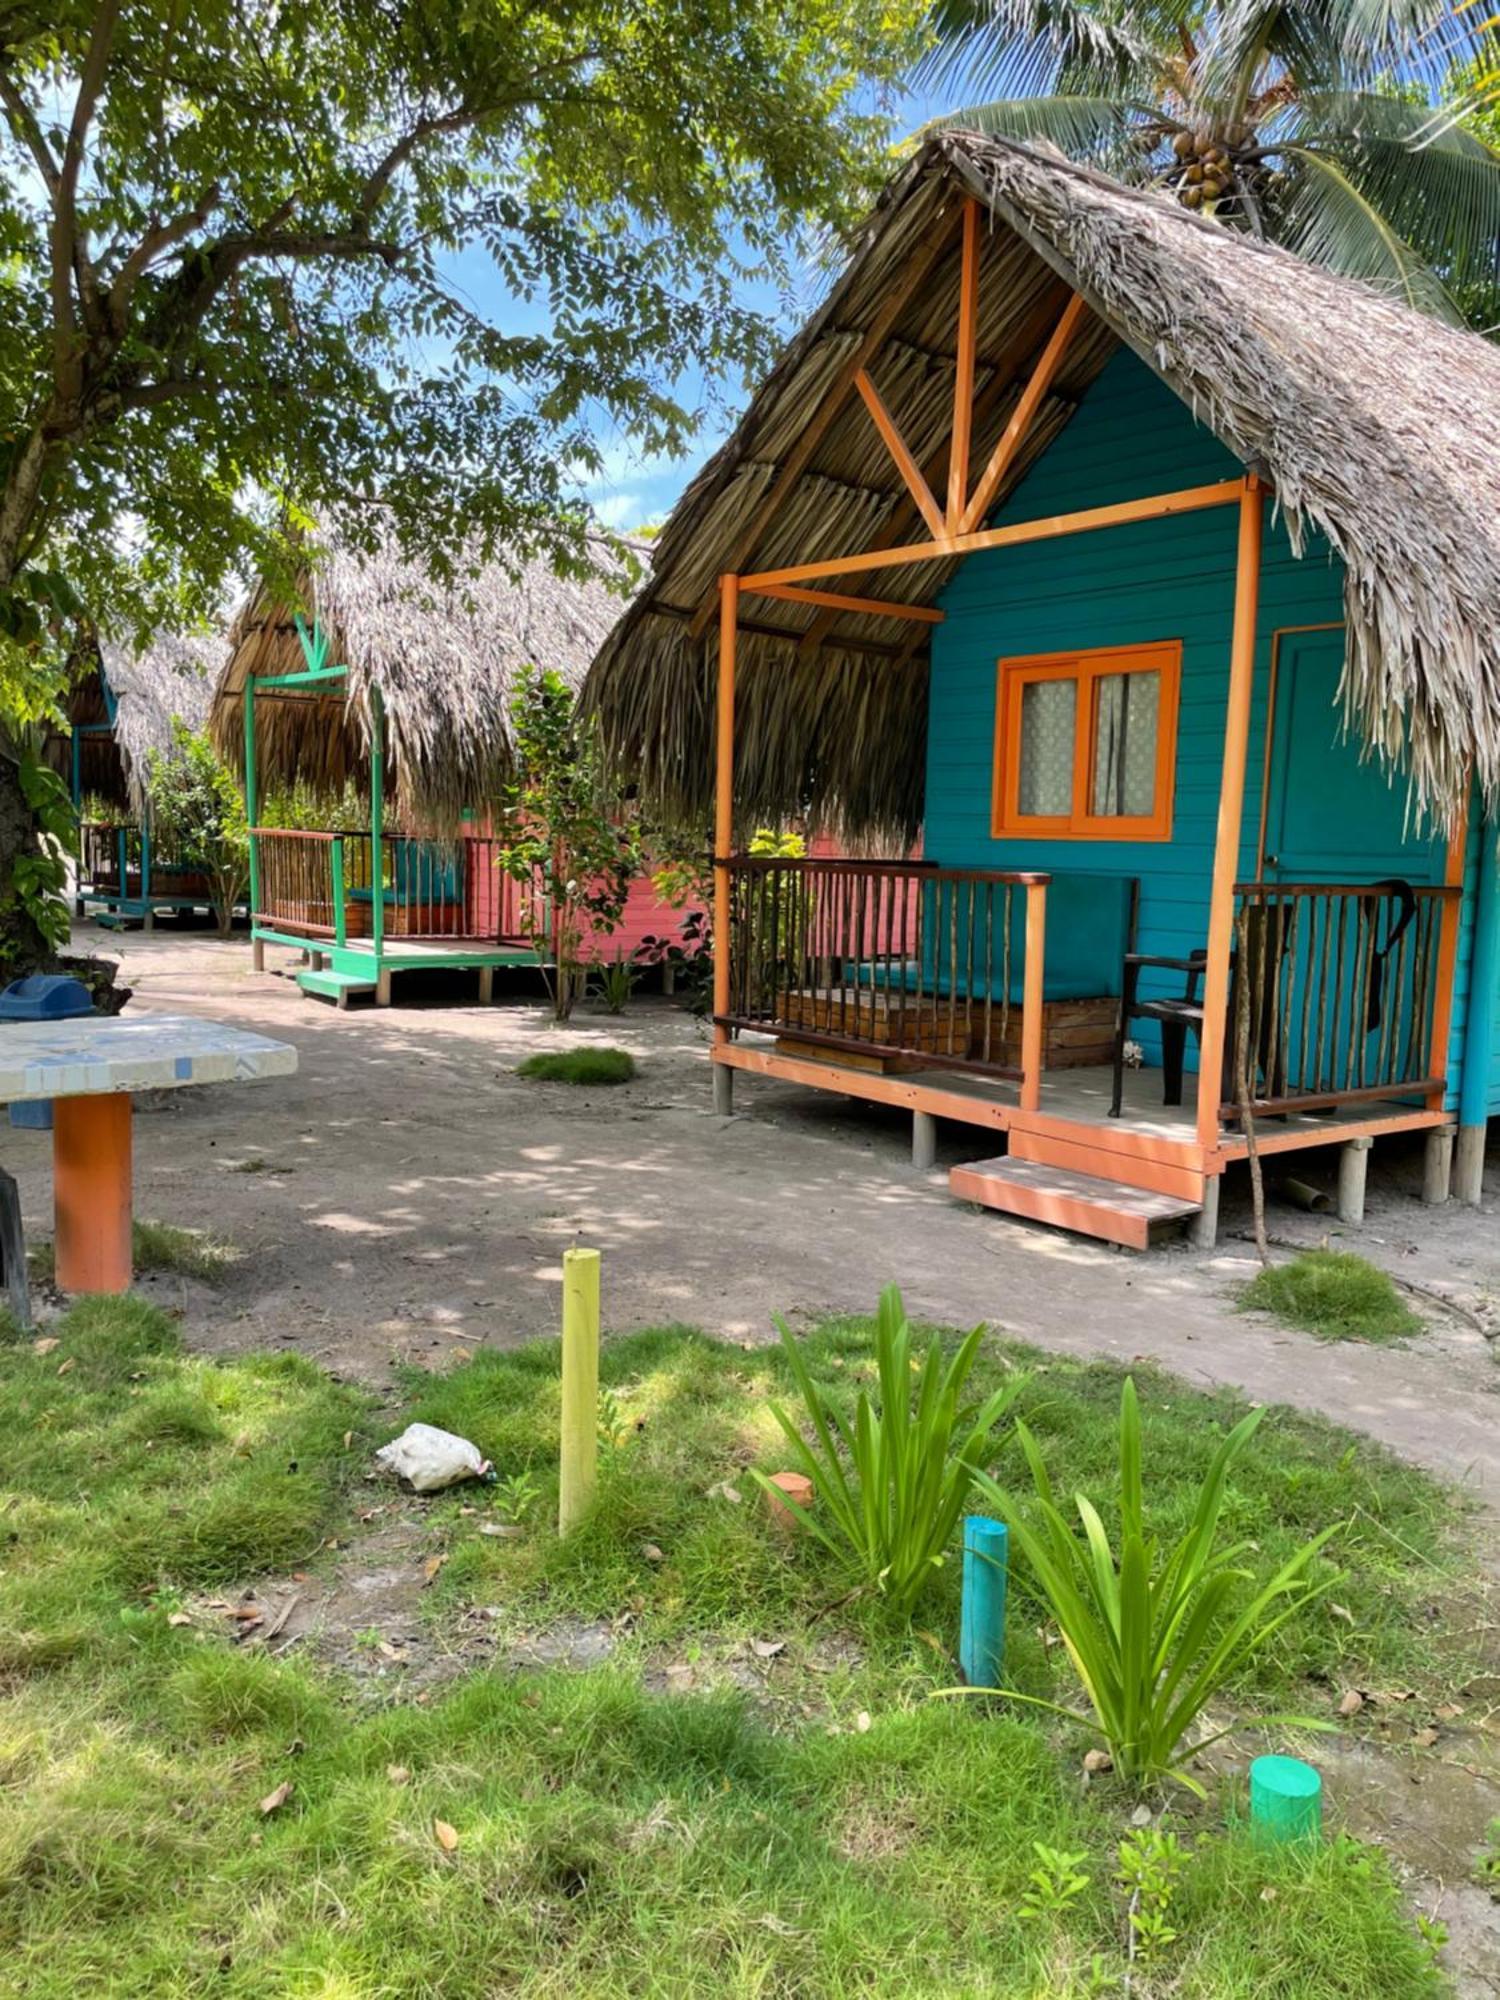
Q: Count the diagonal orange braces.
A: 2